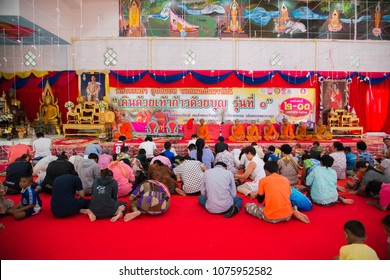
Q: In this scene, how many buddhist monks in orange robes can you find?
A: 8